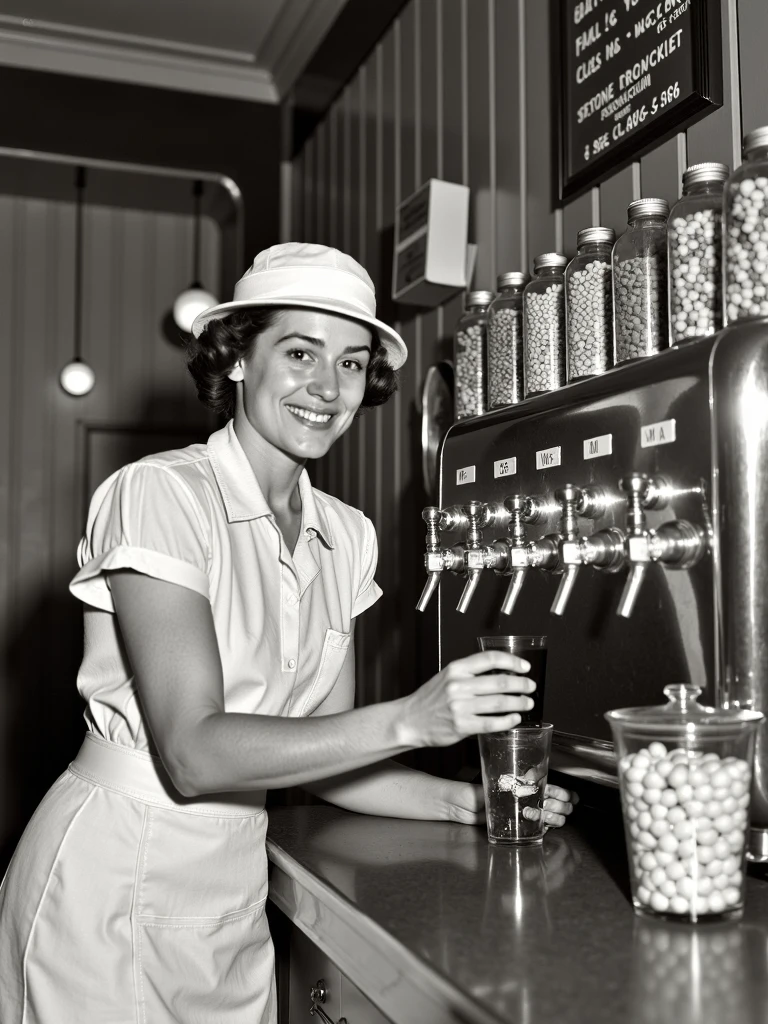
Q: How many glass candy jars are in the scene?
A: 8